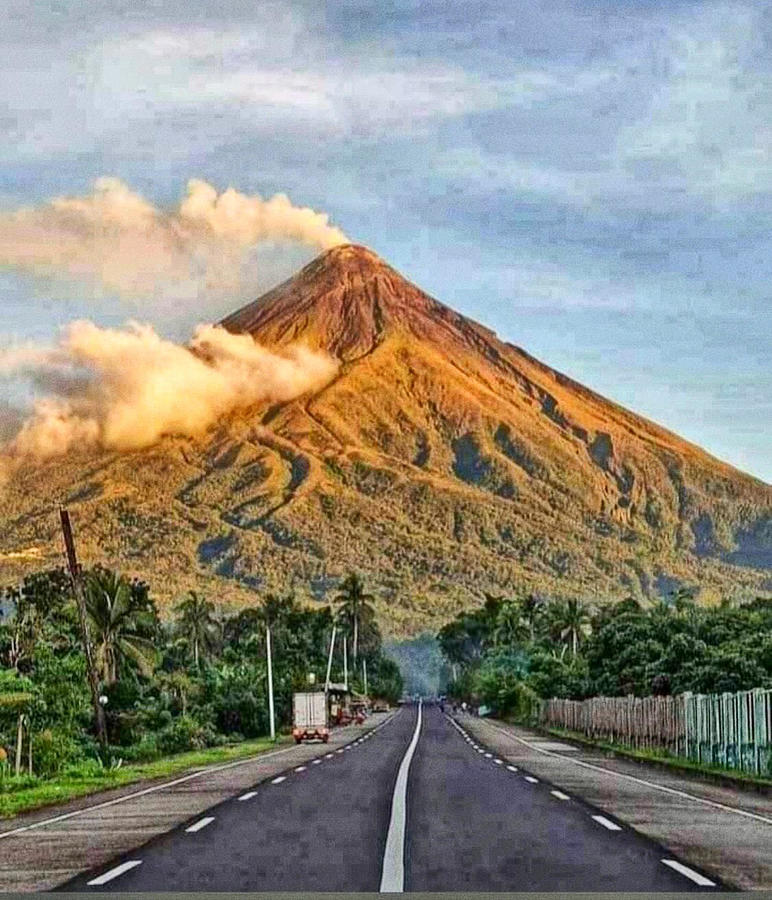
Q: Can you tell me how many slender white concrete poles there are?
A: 4